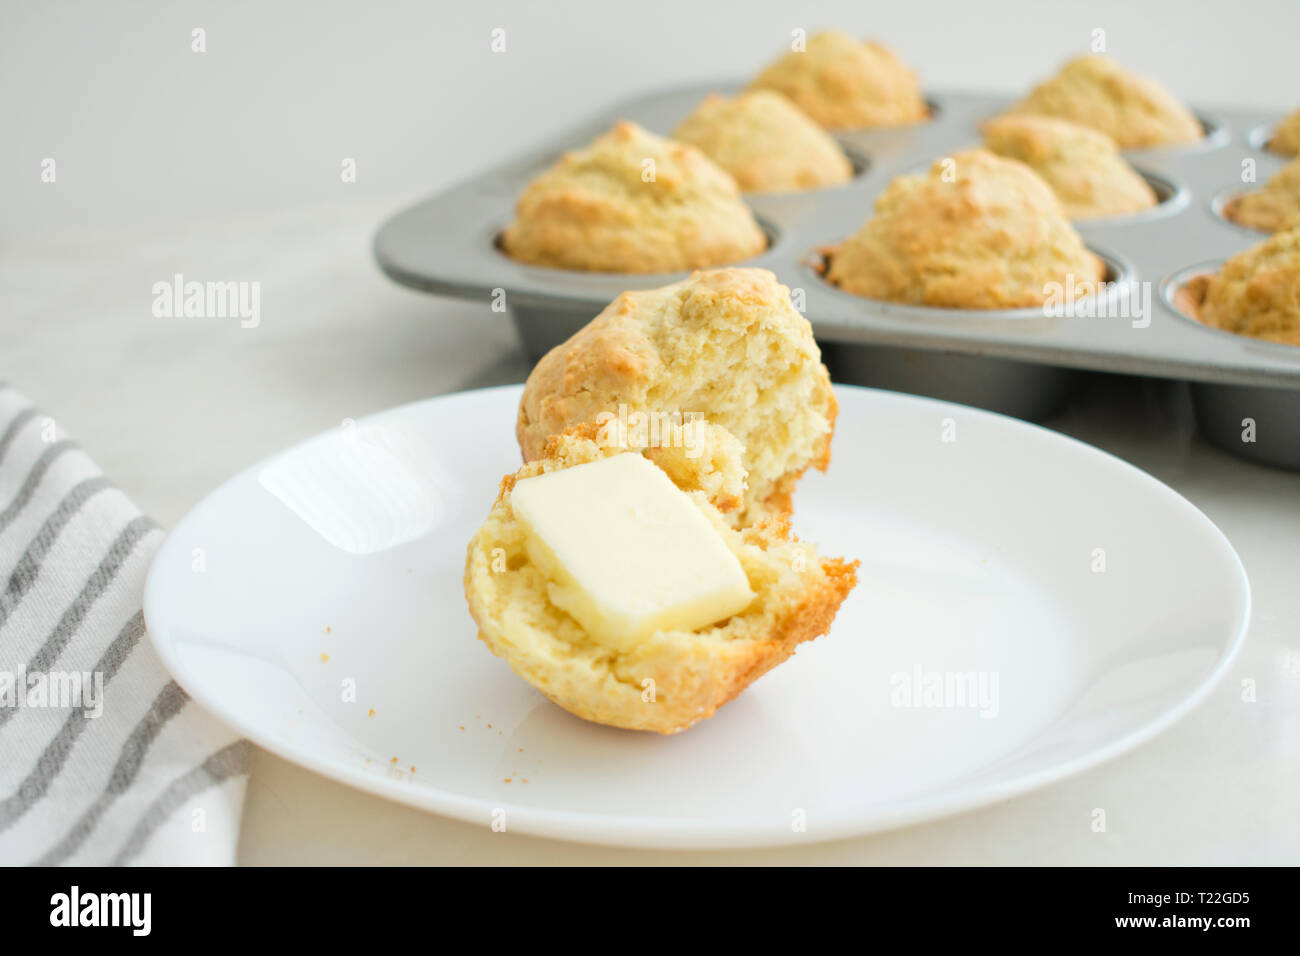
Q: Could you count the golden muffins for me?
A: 10